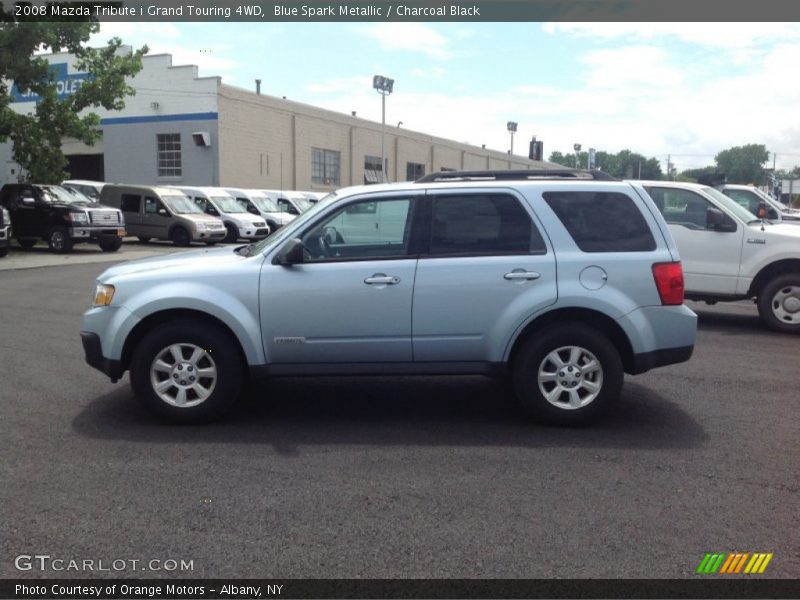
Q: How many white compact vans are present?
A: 4